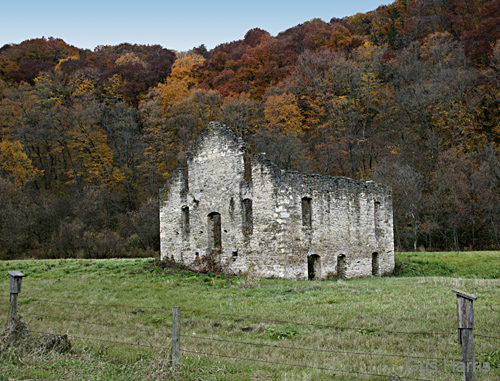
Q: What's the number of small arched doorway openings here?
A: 3